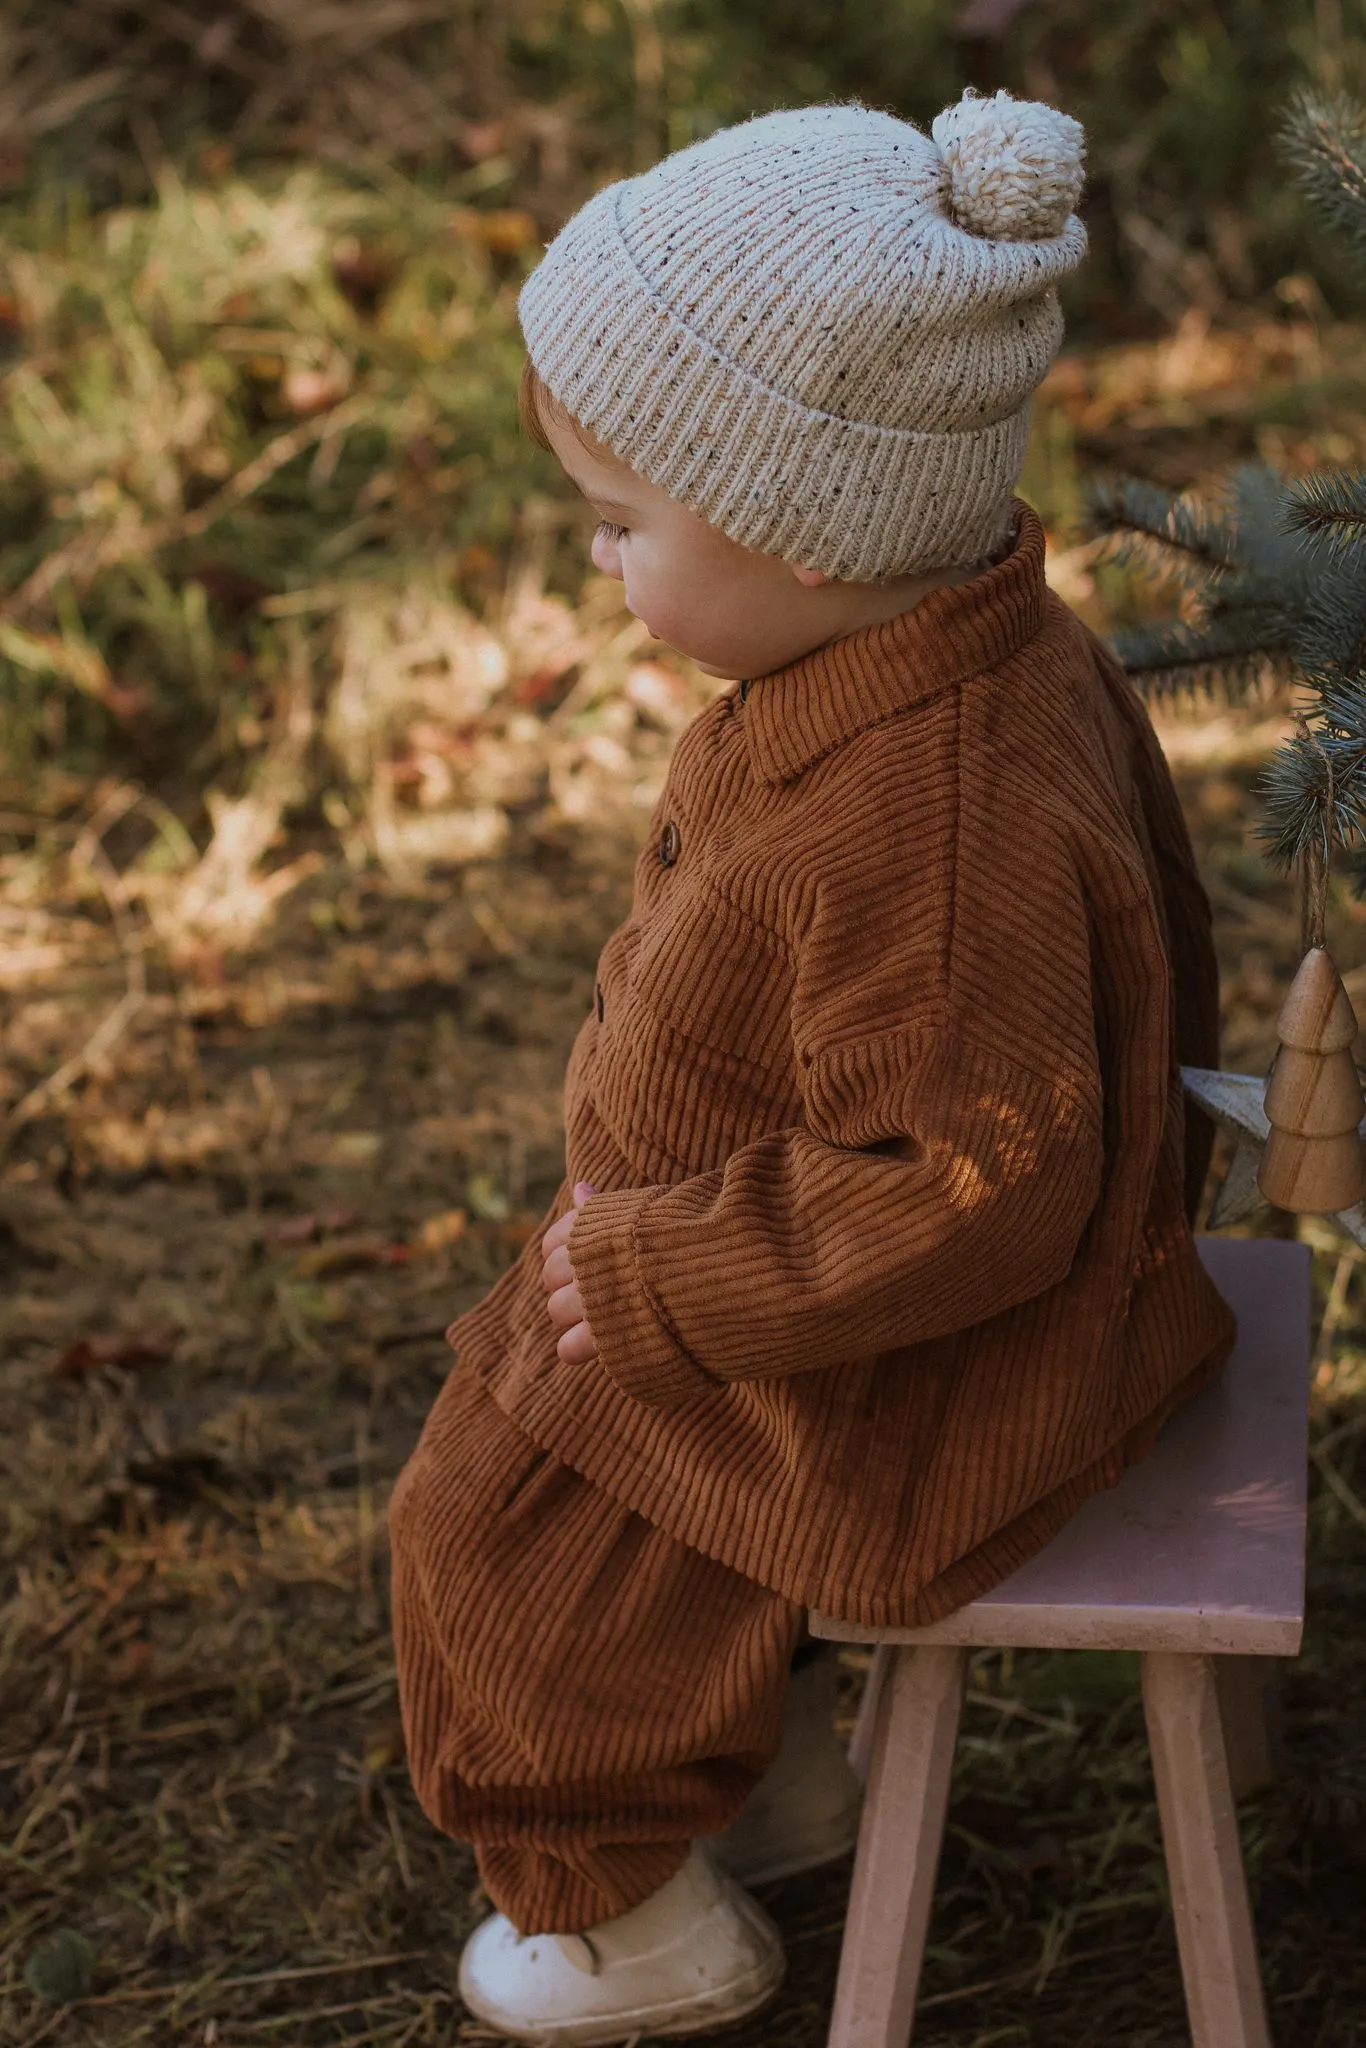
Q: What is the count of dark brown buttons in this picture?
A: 3